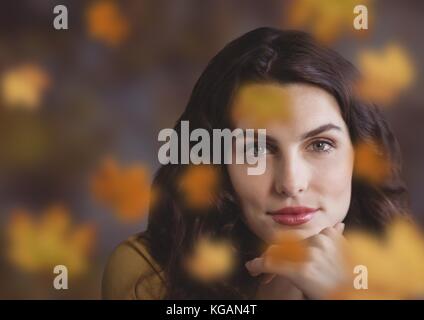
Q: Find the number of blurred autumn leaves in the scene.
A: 12